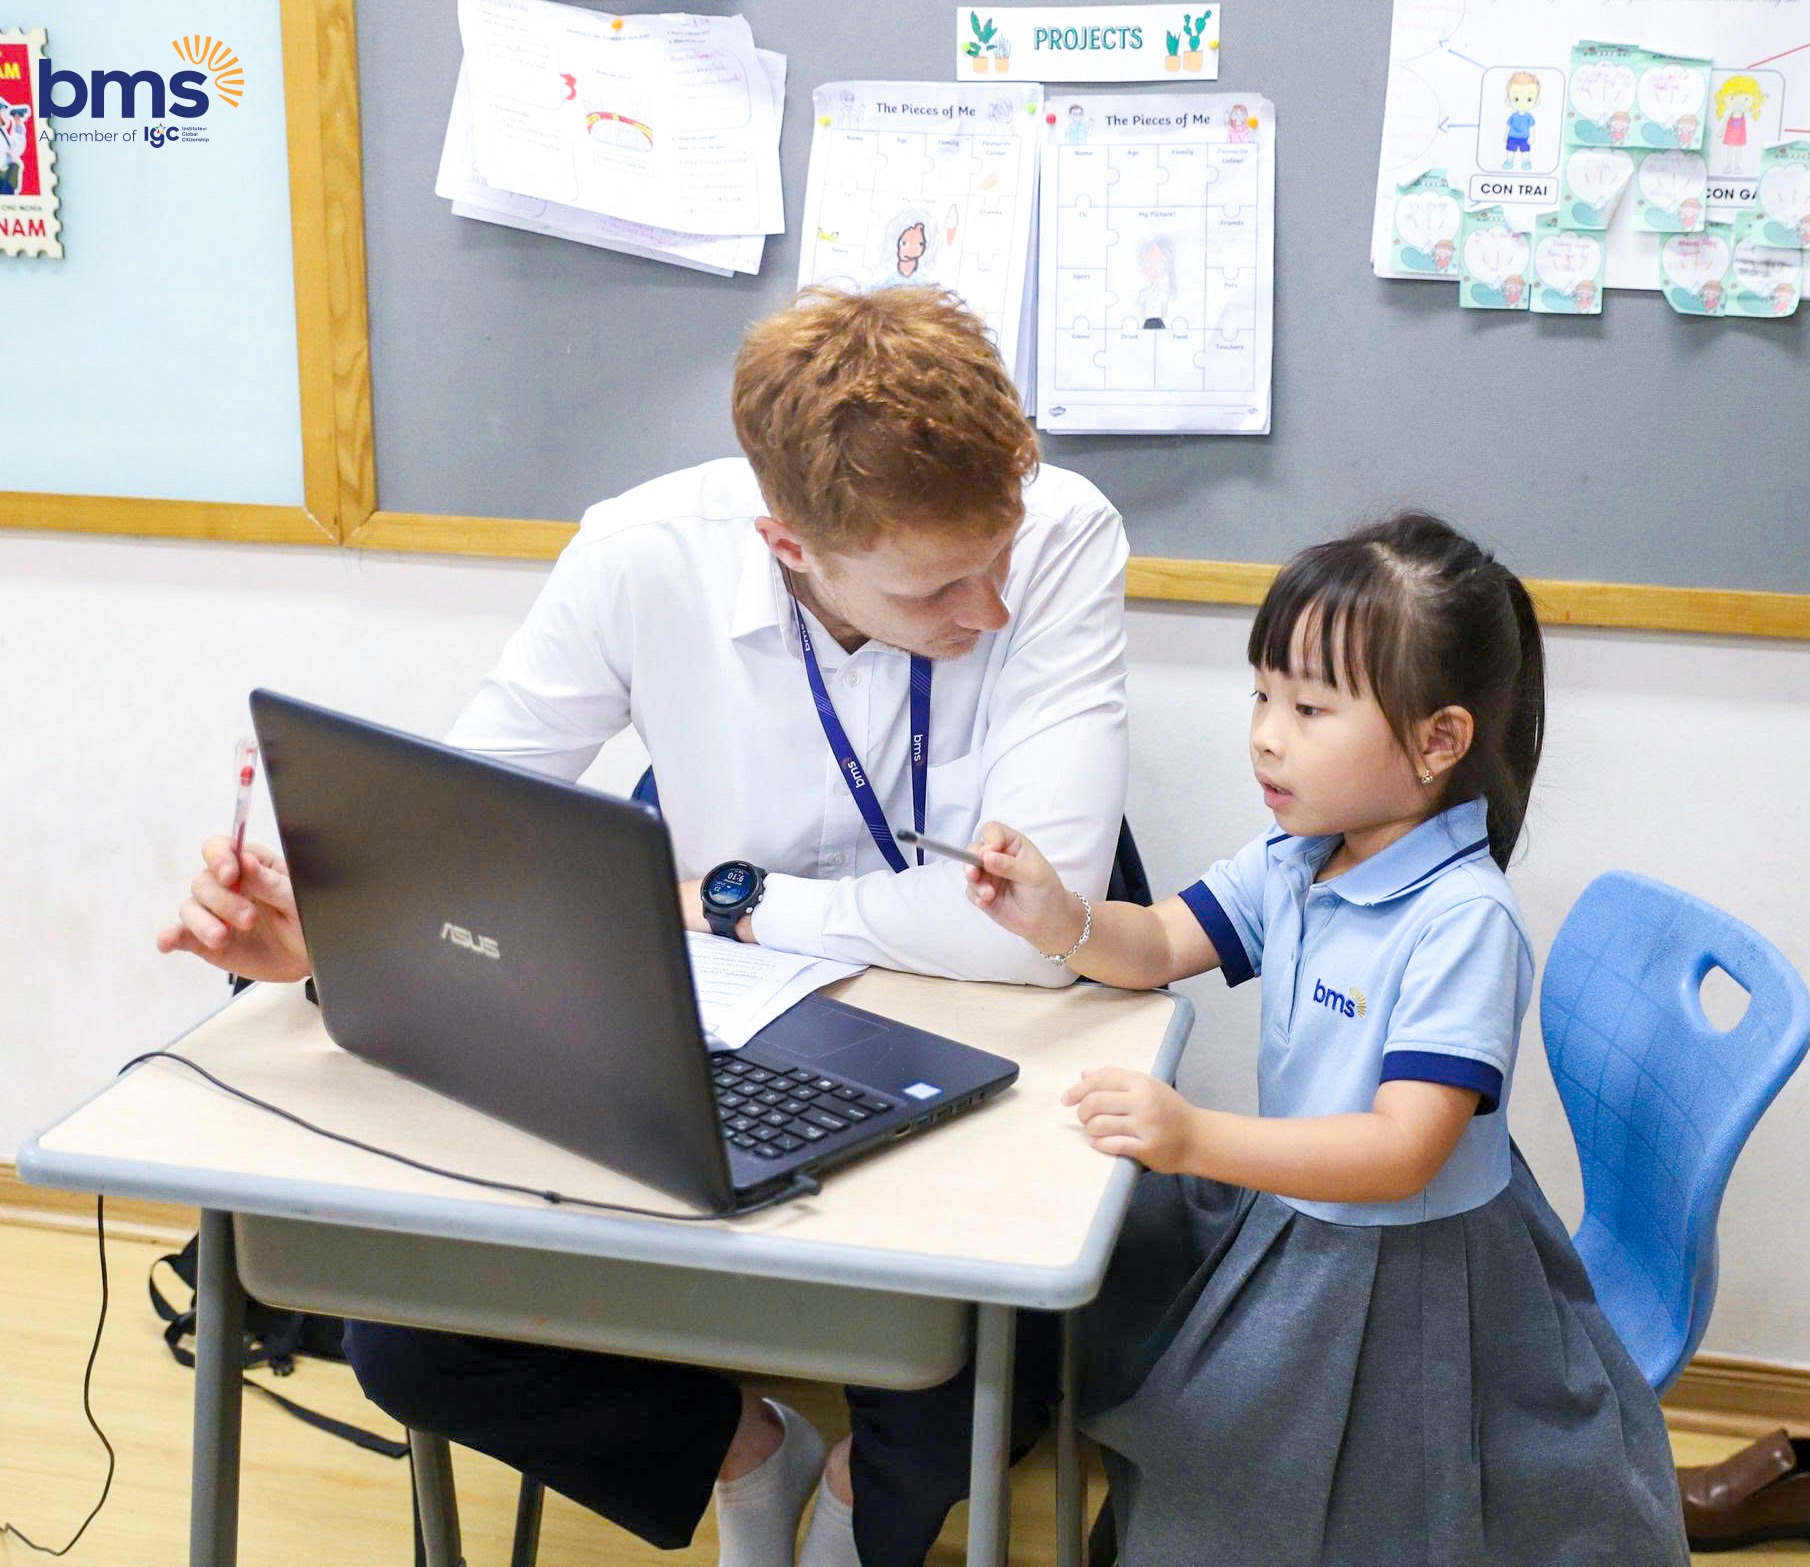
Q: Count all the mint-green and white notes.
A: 10